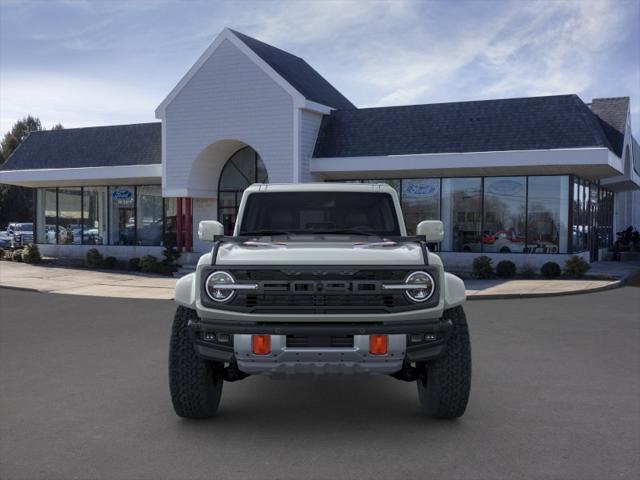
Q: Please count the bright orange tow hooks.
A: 2